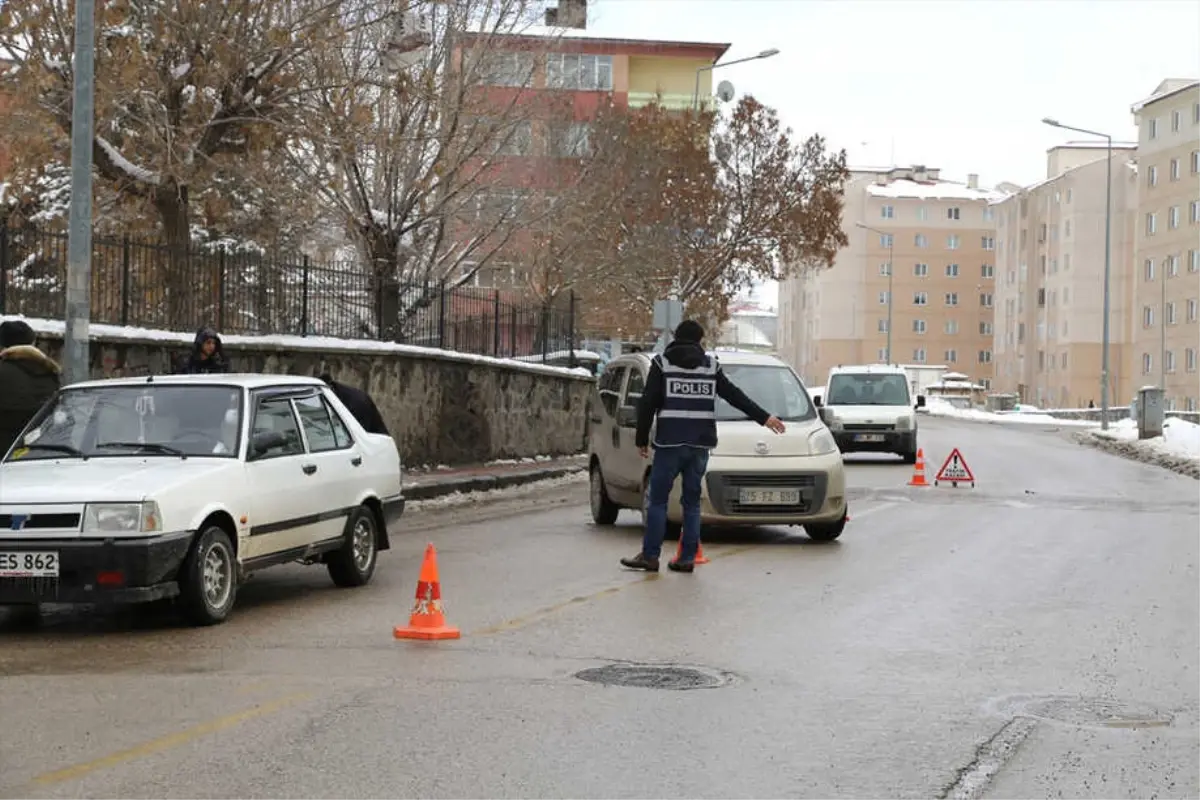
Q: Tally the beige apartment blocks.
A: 3